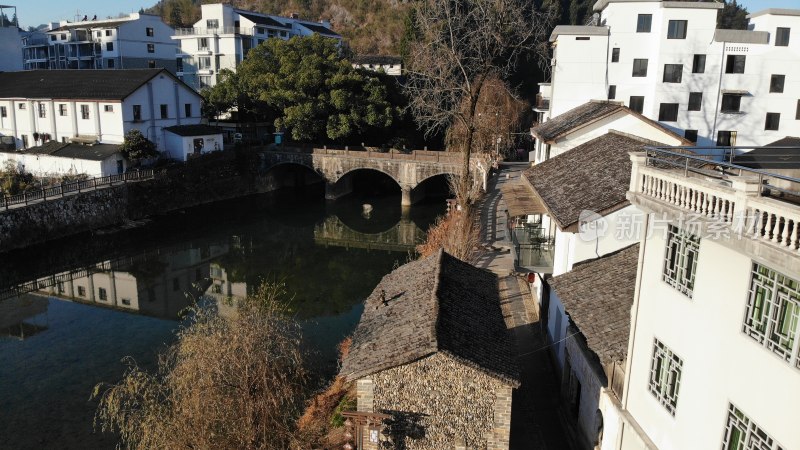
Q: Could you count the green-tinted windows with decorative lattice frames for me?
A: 4